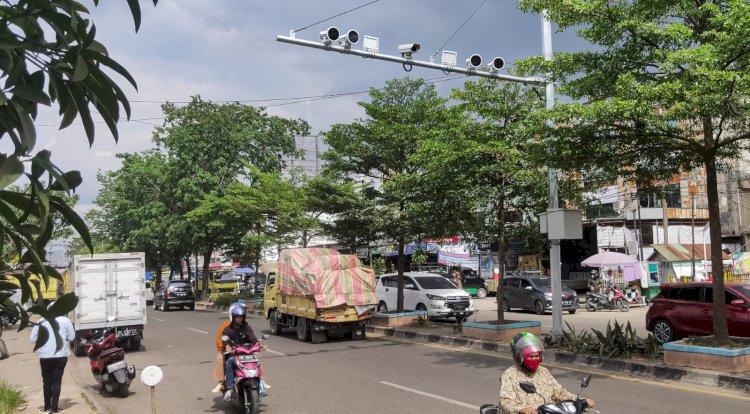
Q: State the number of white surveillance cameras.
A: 5